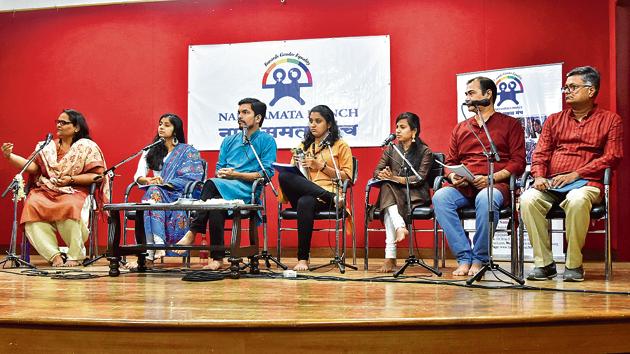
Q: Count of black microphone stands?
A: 6